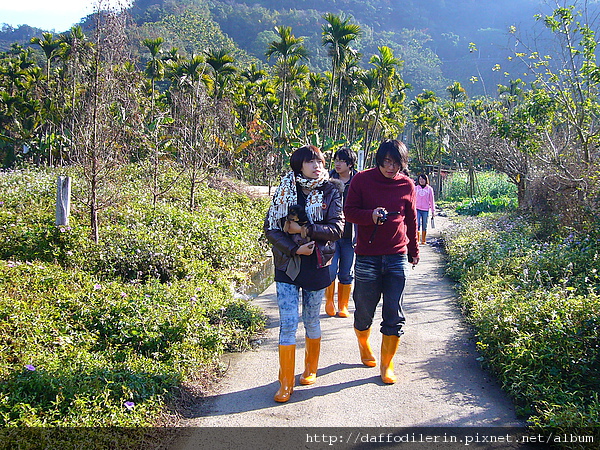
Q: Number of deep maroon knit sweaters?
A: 1